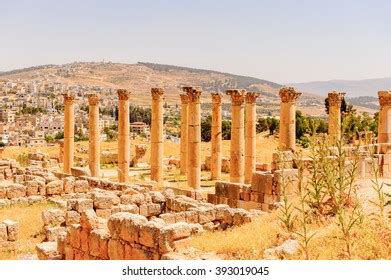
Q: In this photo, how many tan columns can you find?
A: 12